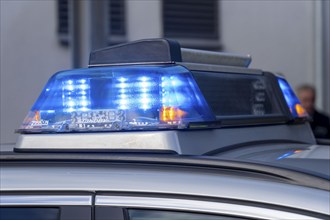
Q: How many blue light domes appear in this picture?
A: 2